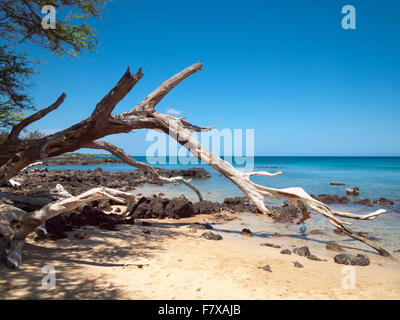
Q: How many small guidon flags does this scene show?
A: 0